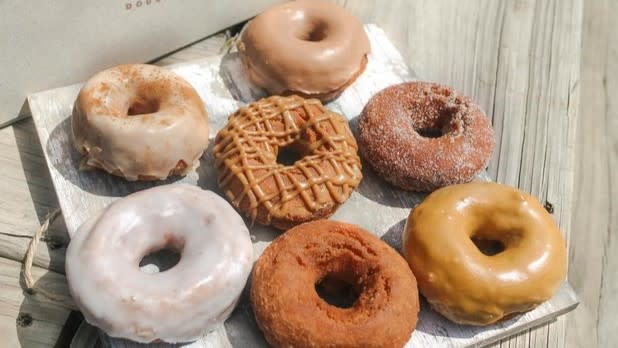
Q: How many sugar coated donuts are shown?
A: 1